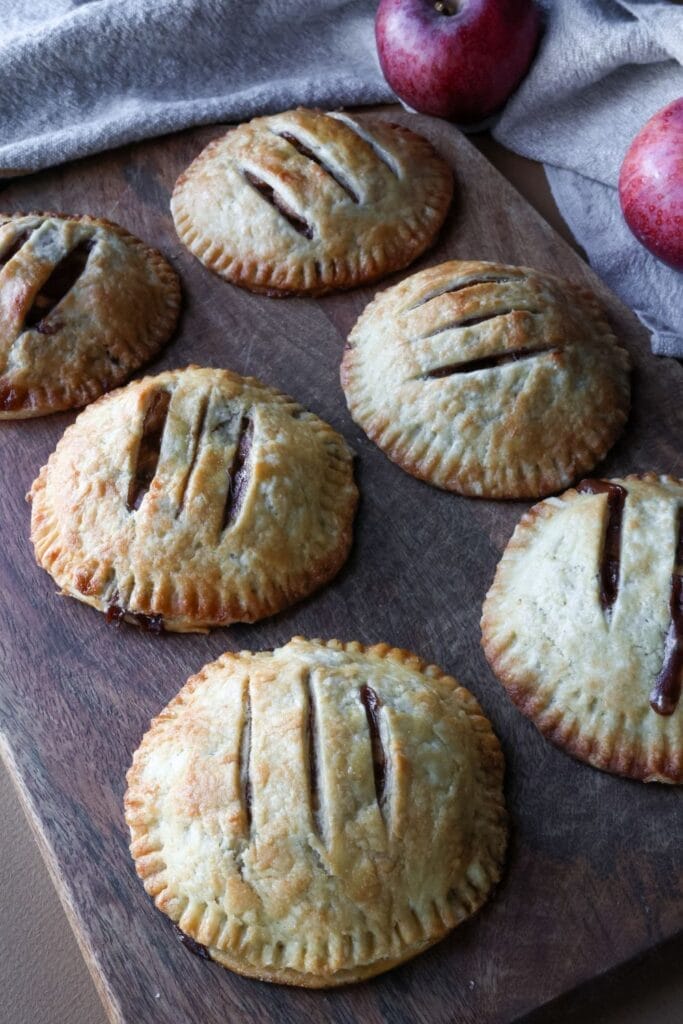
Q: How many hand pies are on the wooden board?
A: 6